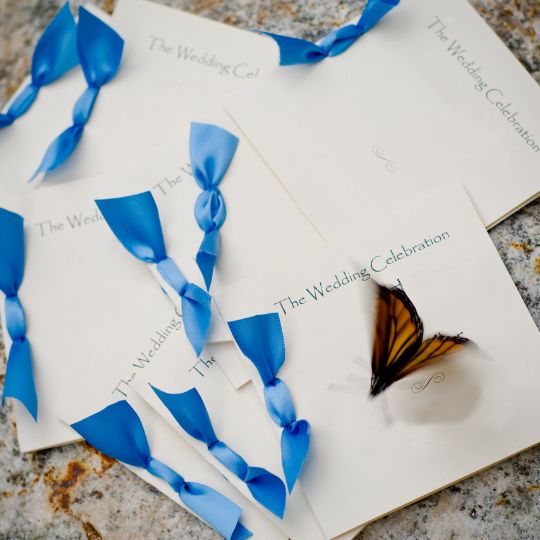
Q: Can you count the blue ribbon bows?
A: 9